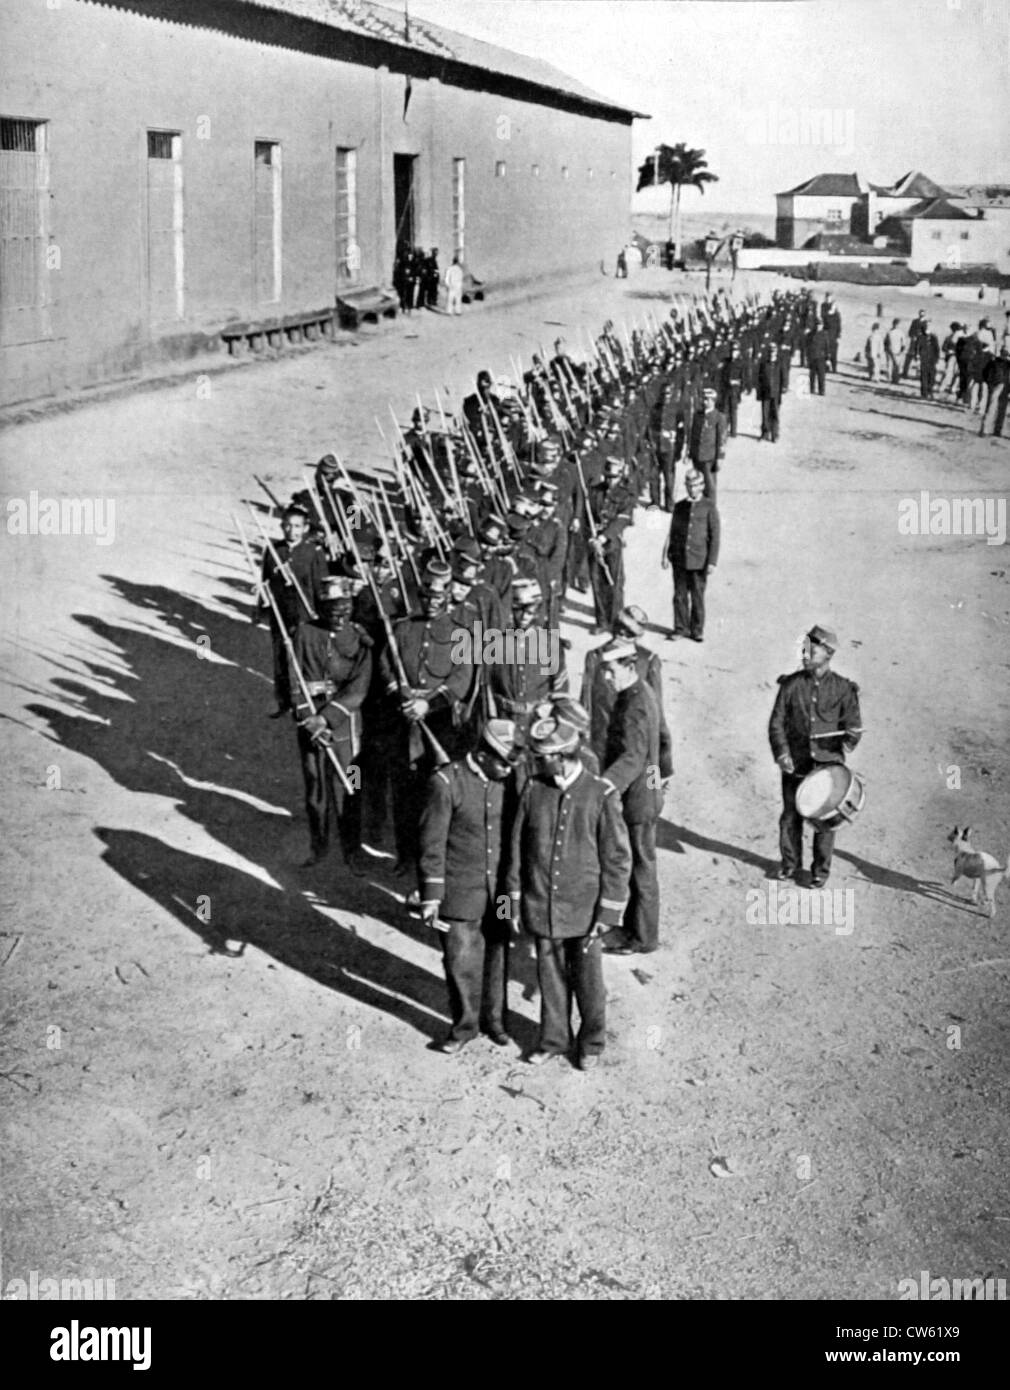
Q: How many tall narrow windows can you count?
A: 5